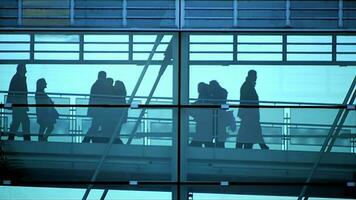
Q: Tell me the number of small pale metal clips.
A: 8